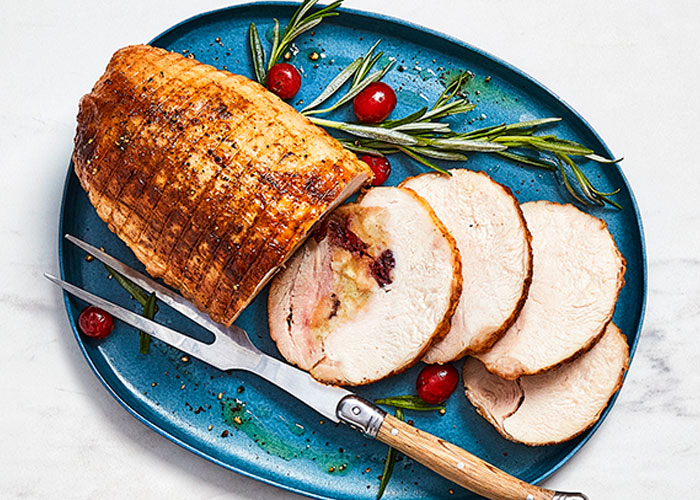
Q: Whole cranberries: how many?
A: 5